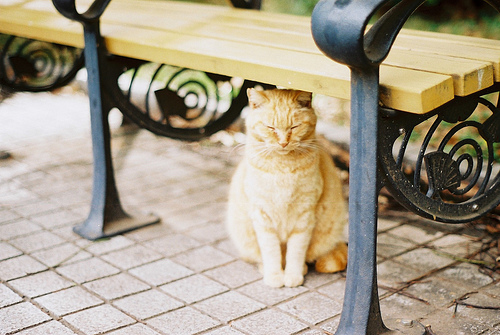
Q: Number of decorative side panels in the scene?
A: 3